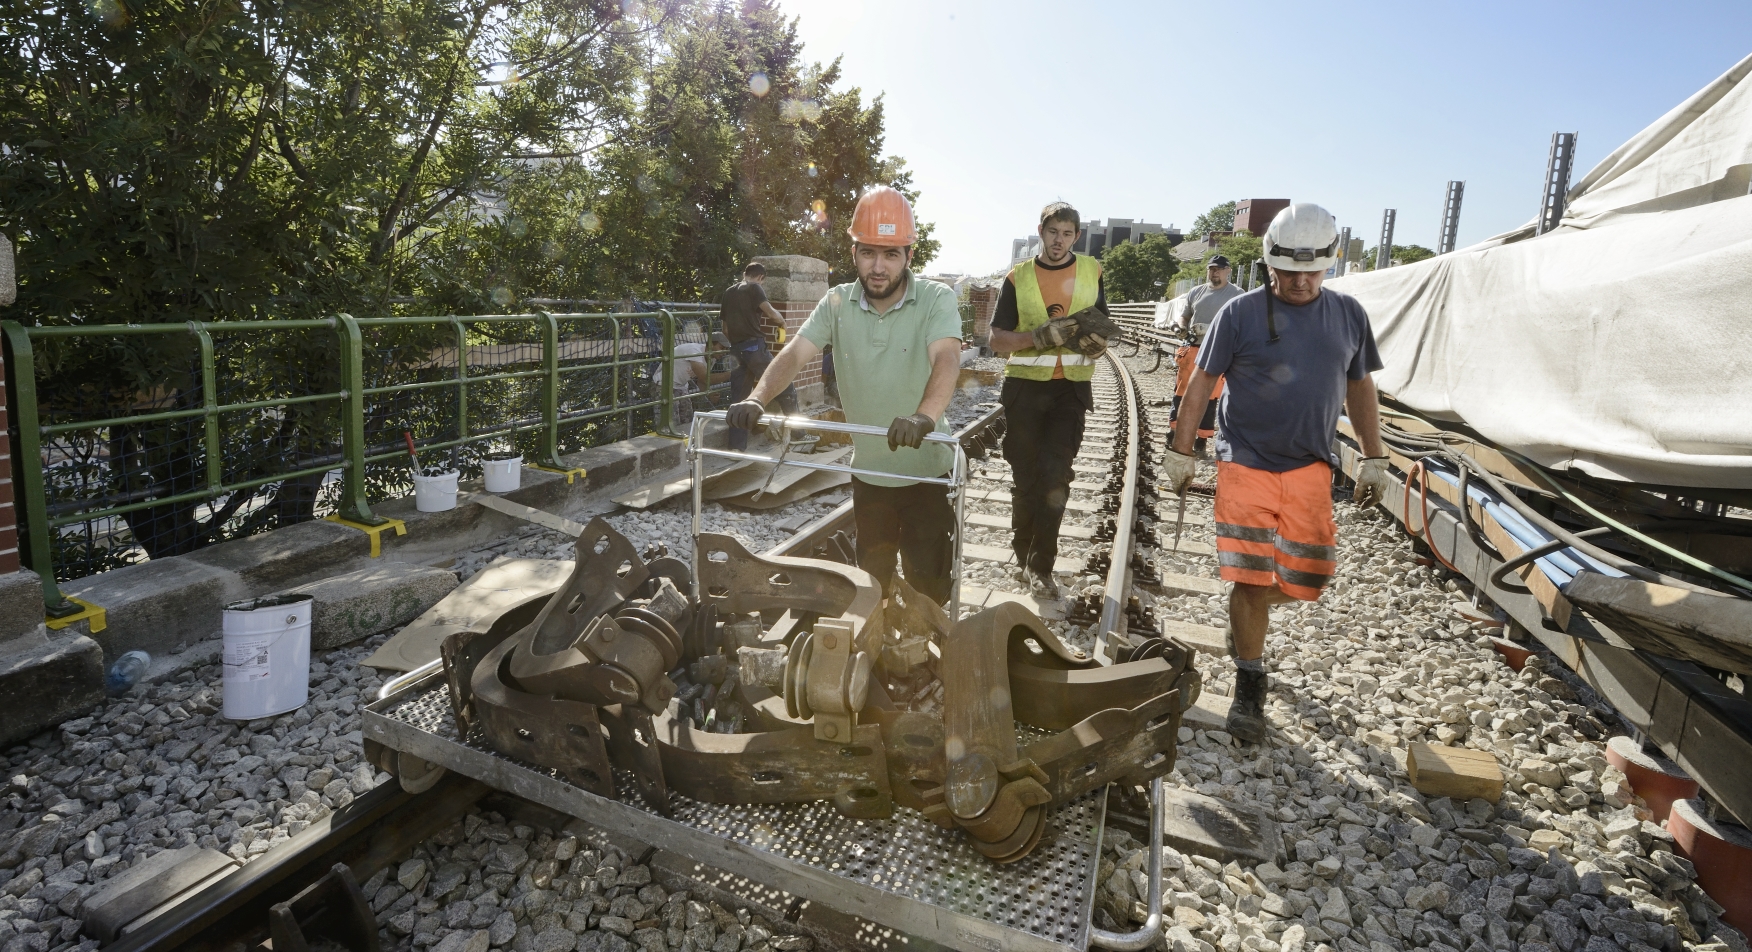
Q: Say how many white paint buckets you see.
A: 3